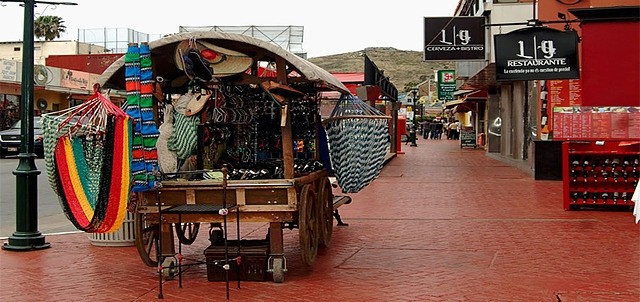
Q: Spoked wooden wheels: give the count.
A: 4